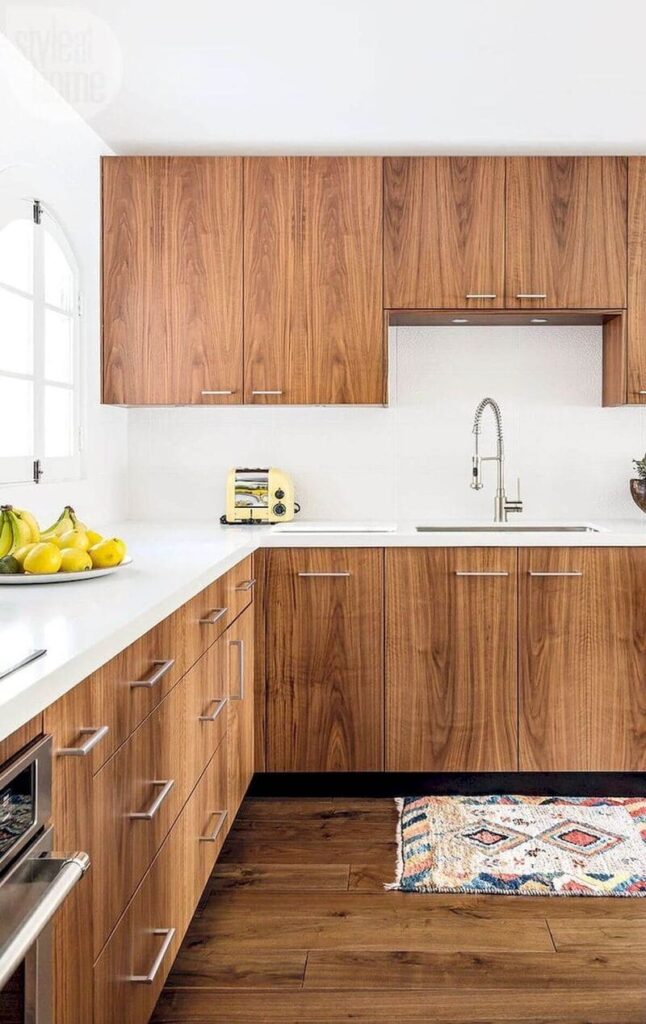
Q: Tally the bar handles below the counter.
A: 12